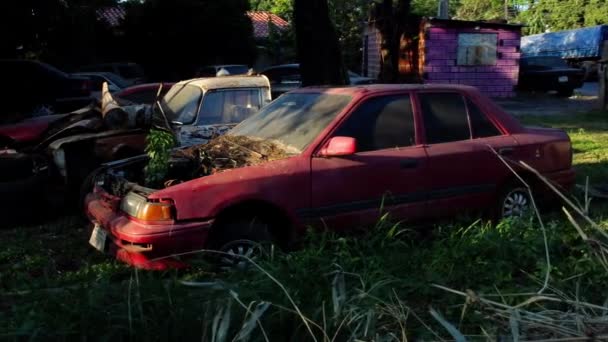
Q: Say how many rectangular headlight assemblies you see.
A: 1